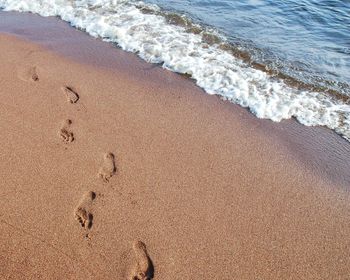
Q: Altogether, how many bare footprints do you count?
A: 6